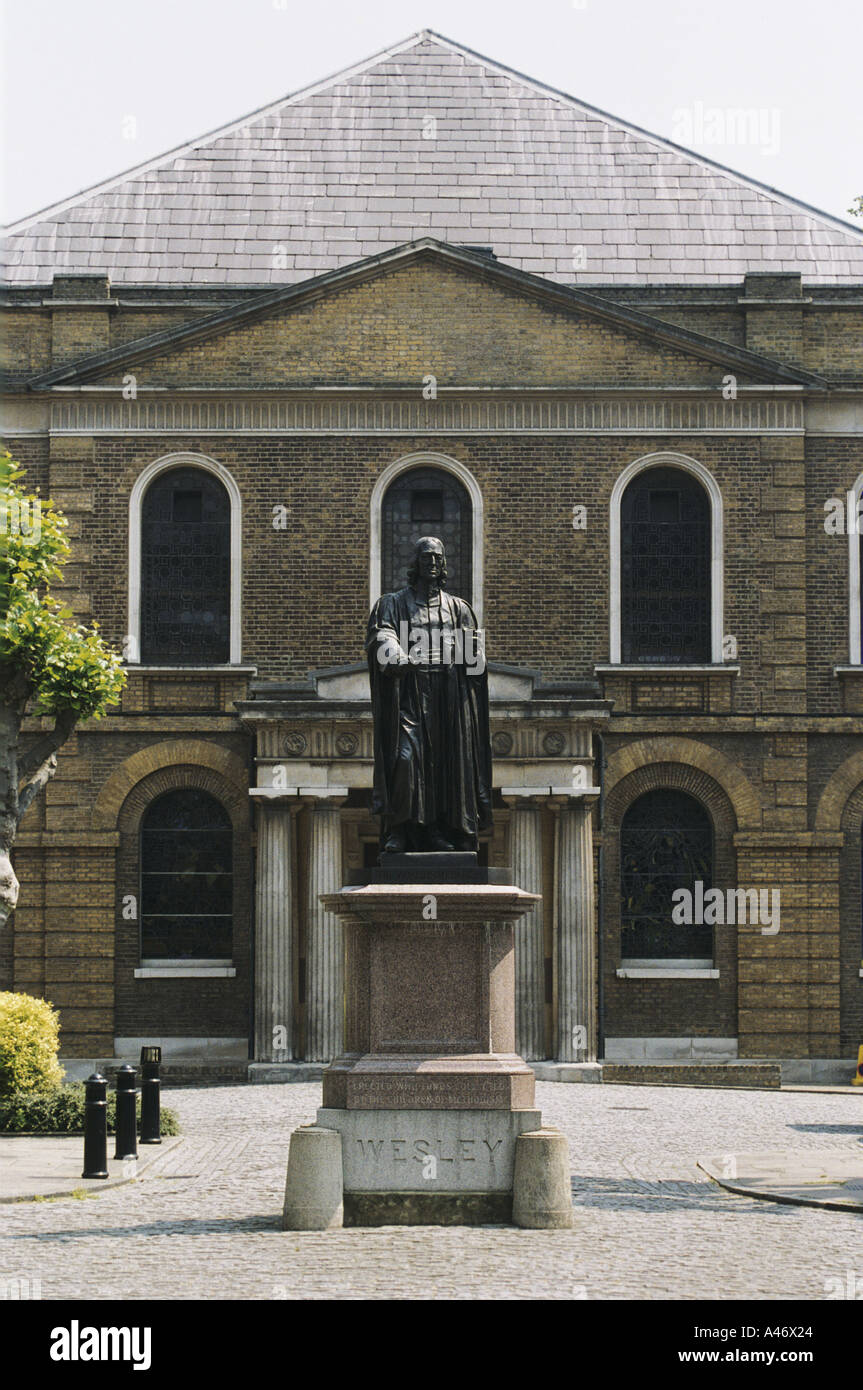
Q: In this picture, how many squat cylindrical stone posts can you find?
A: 2